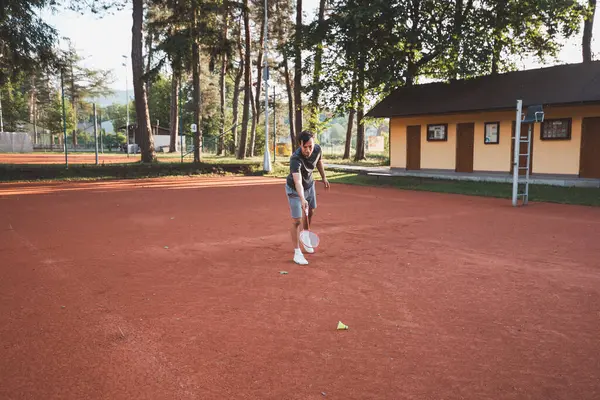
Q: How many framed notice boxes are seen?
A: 3